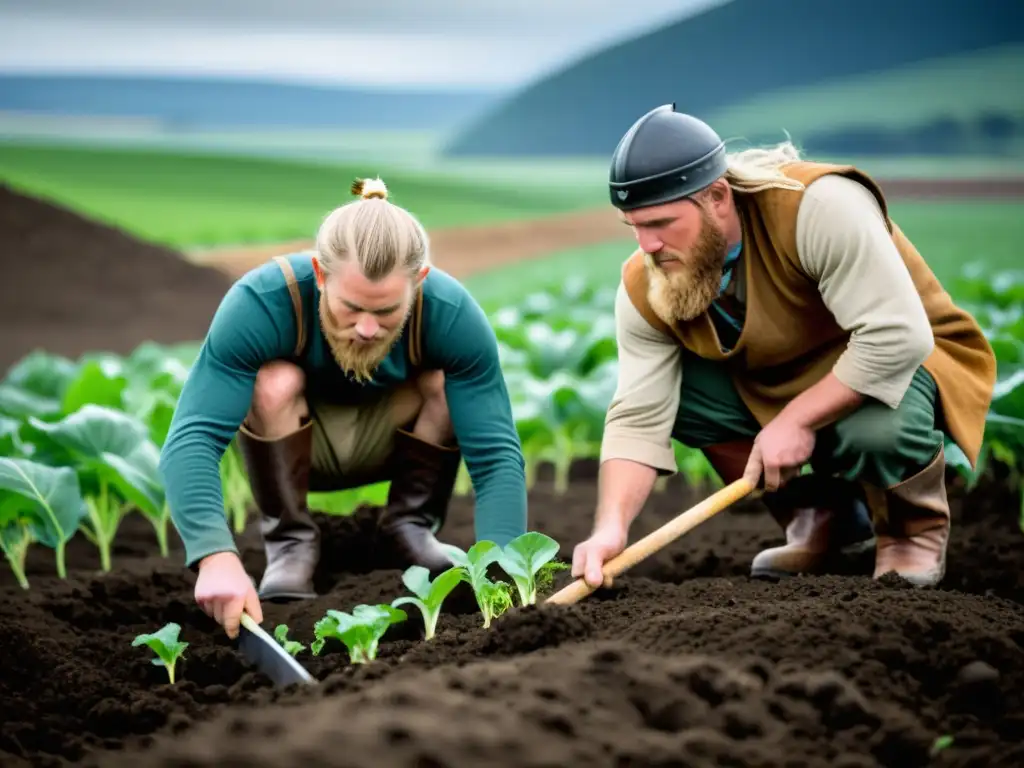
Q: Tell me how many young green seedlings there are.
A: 6